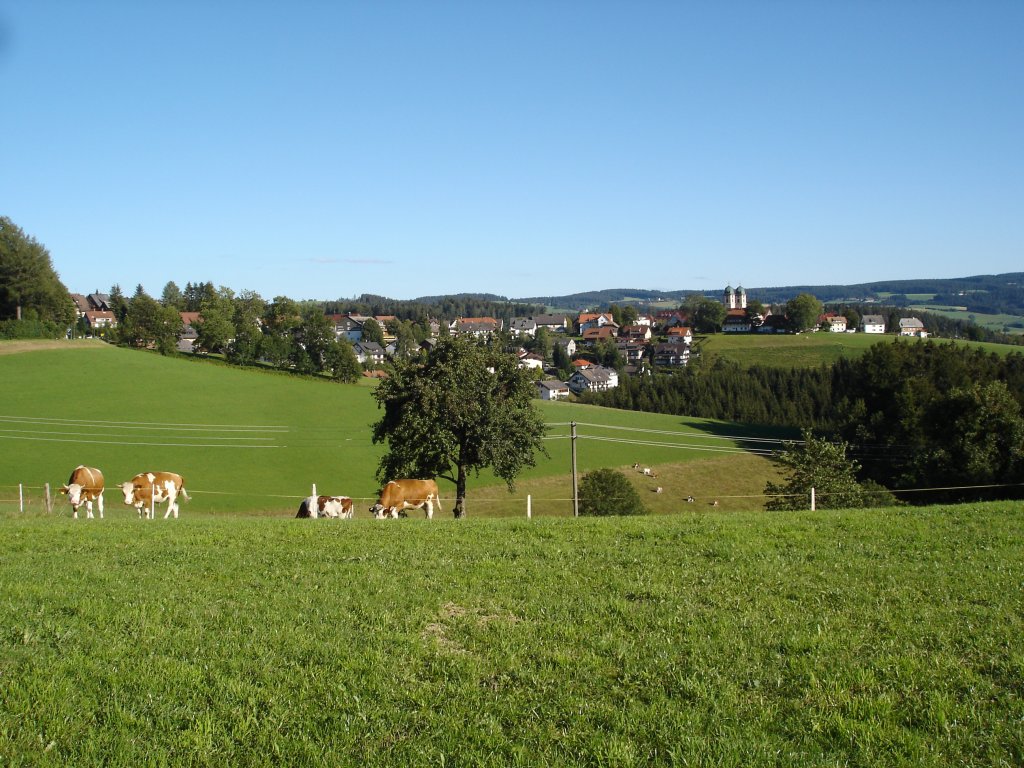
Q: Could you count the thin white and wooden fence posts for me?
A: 6